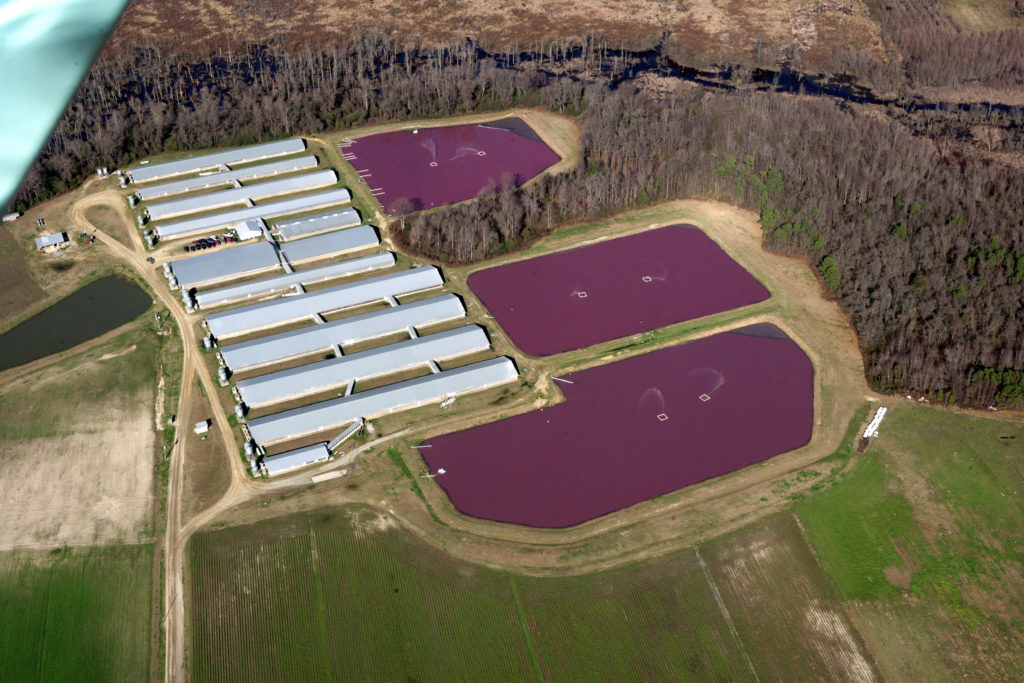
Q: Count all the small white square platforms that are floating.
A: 6